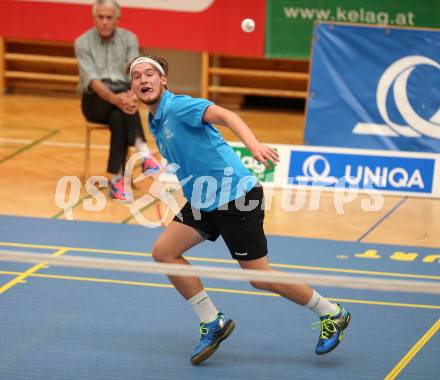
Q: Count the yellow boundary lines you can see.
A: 4